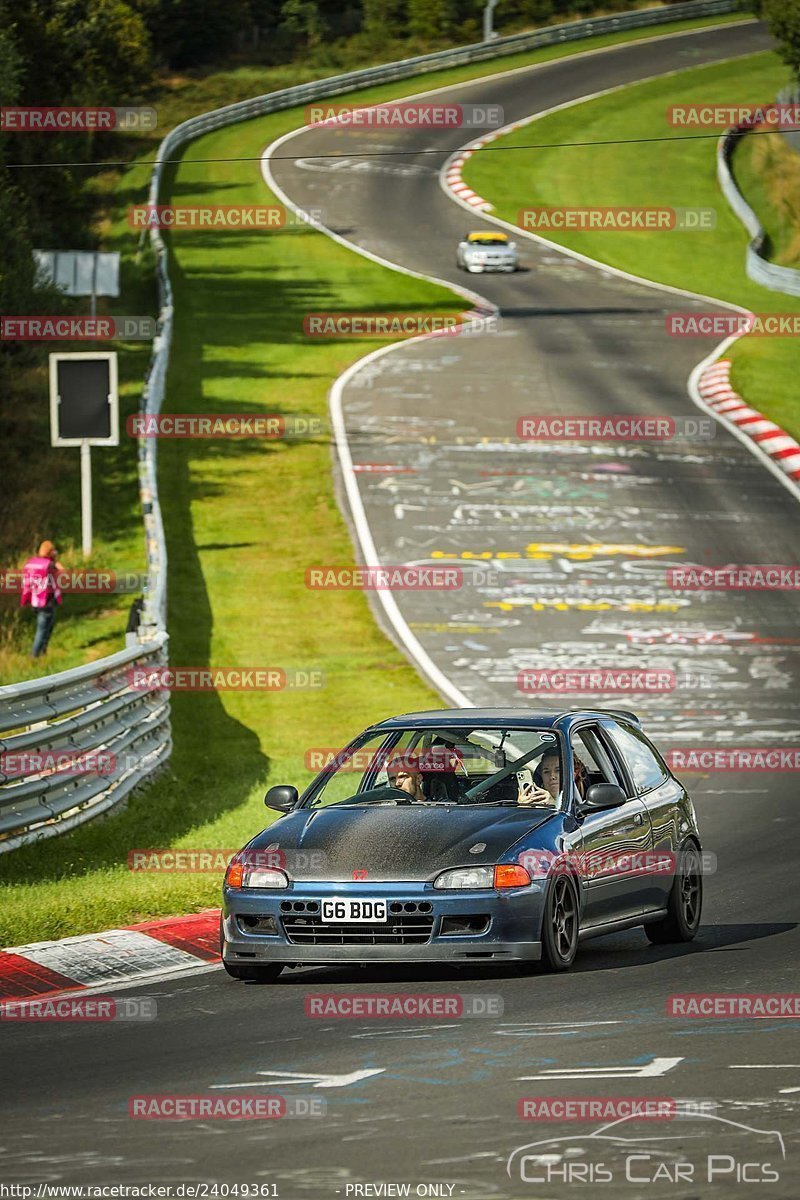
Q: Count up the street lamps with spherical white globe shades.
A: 0